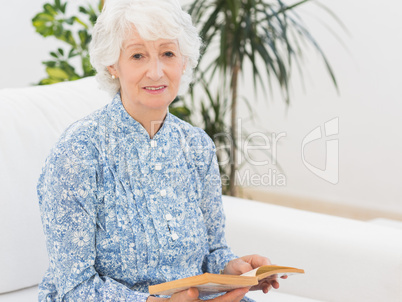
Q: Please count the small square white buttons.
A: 5